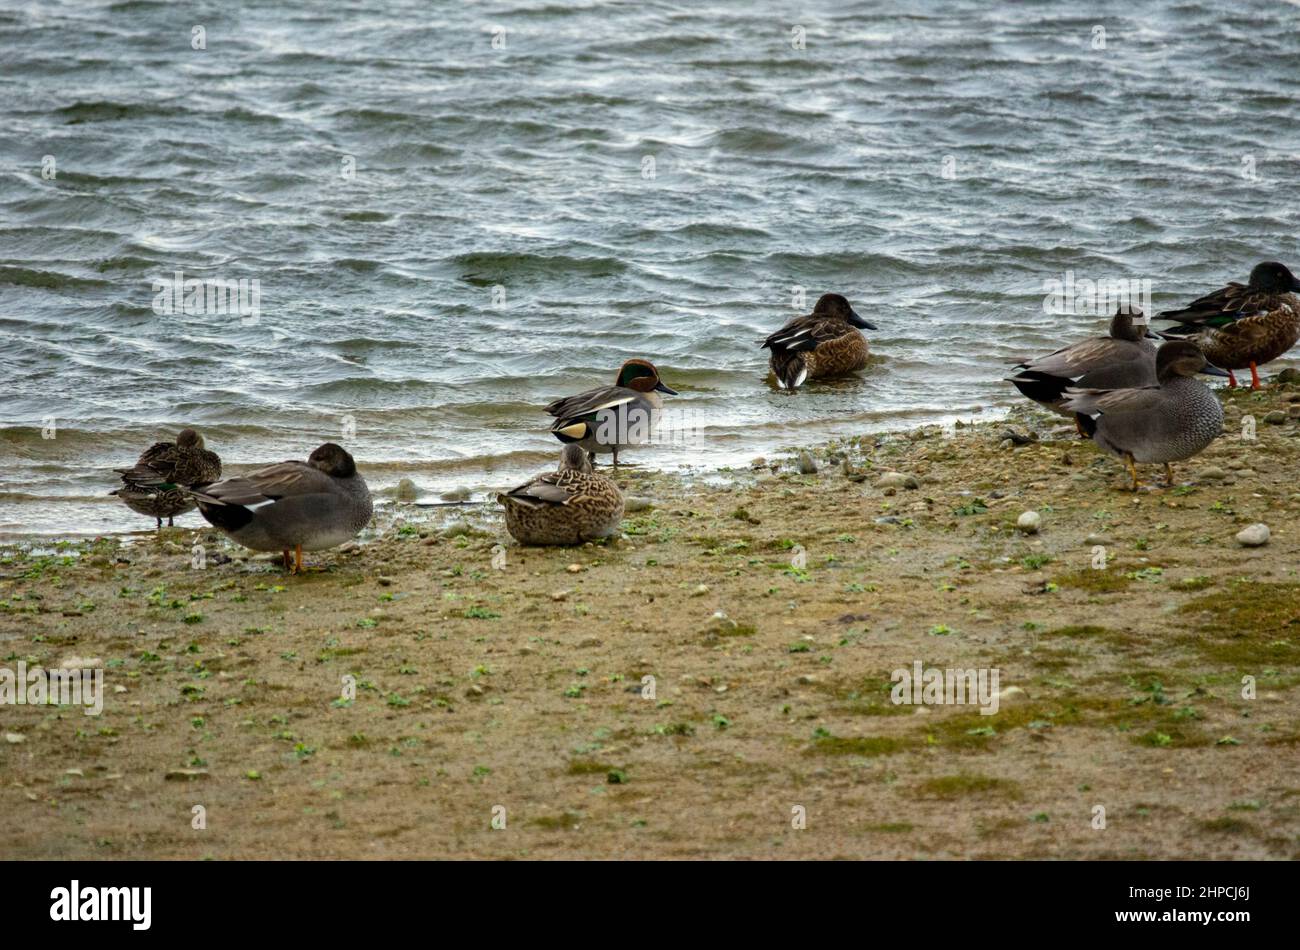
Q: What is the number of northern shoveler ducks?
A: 2